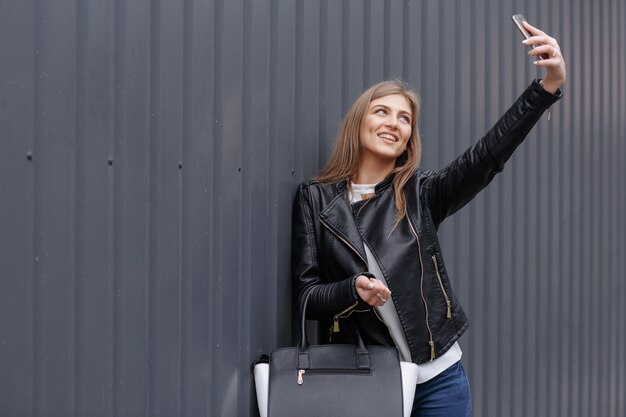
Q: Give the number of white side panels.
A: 2